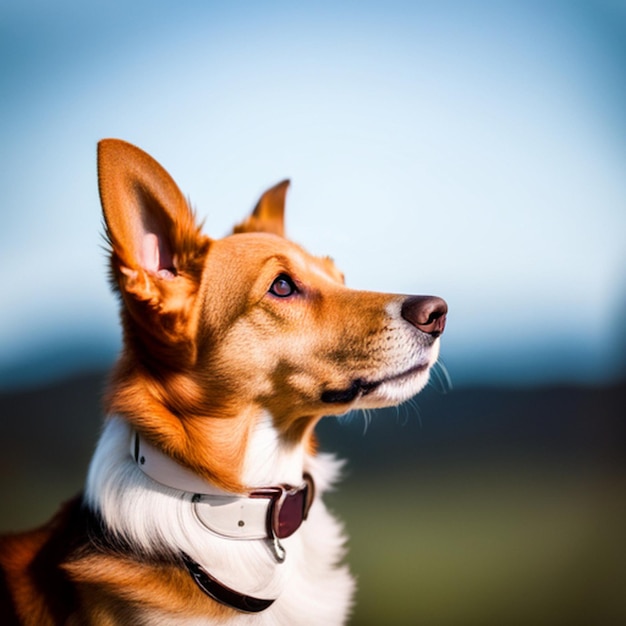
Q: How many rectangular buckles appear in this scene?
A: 1